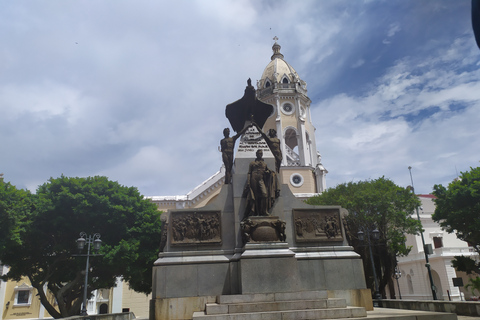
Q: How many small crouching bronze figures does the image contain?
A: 2